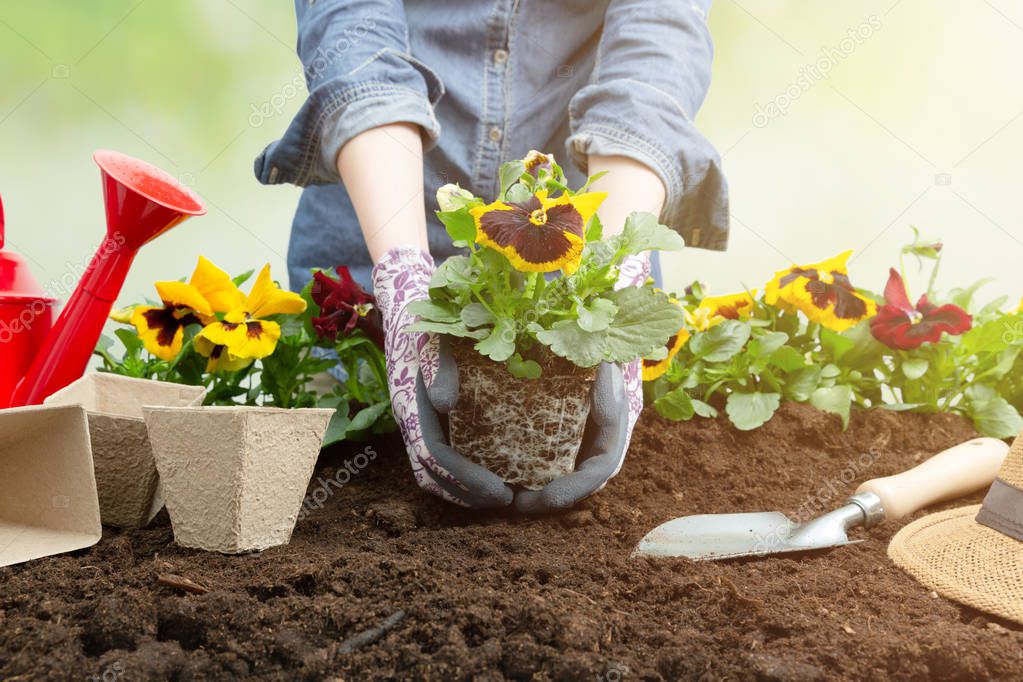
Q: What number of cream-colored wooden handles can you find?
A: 1